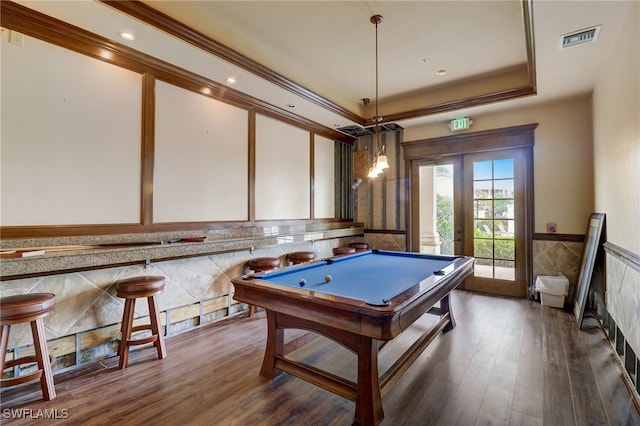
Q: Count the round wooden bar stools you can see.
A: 6